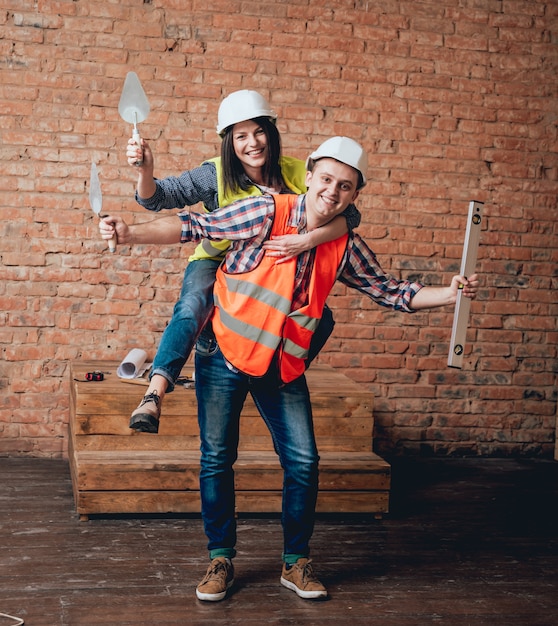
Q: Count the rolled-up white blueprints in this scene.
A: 1